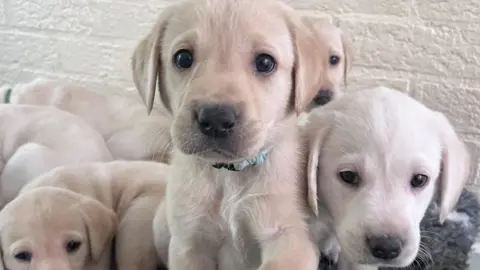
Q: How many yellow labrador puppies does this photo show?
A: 6